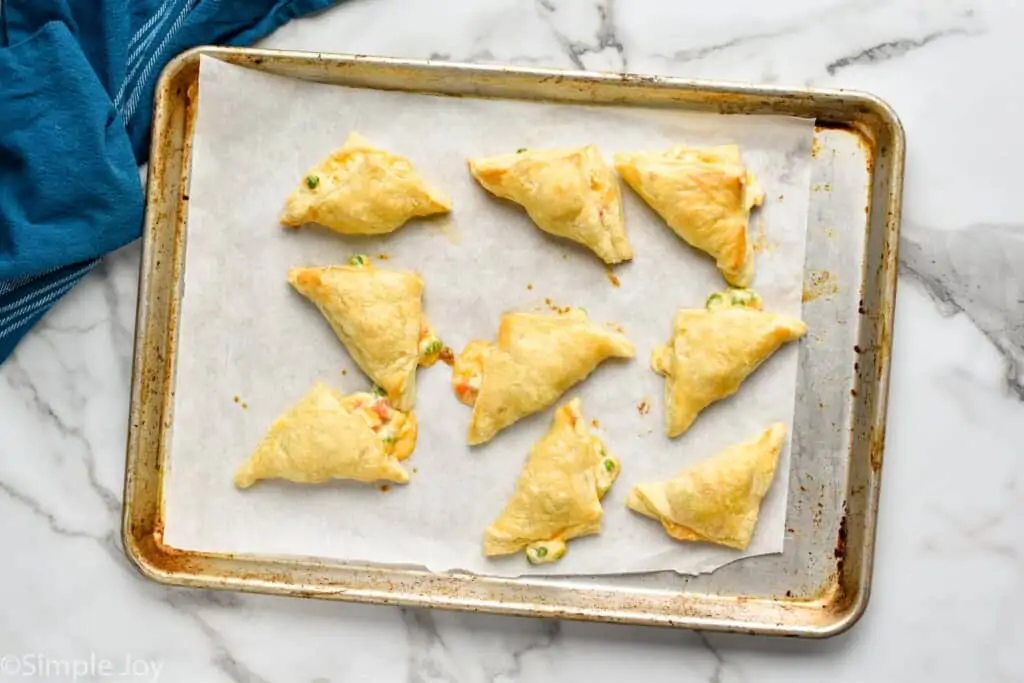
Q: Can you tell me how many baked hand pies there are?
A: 9